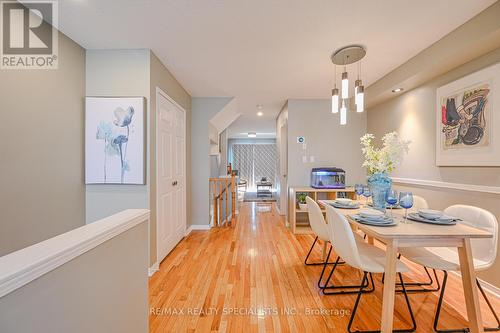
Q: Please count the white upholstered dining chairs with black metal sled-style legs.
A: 4